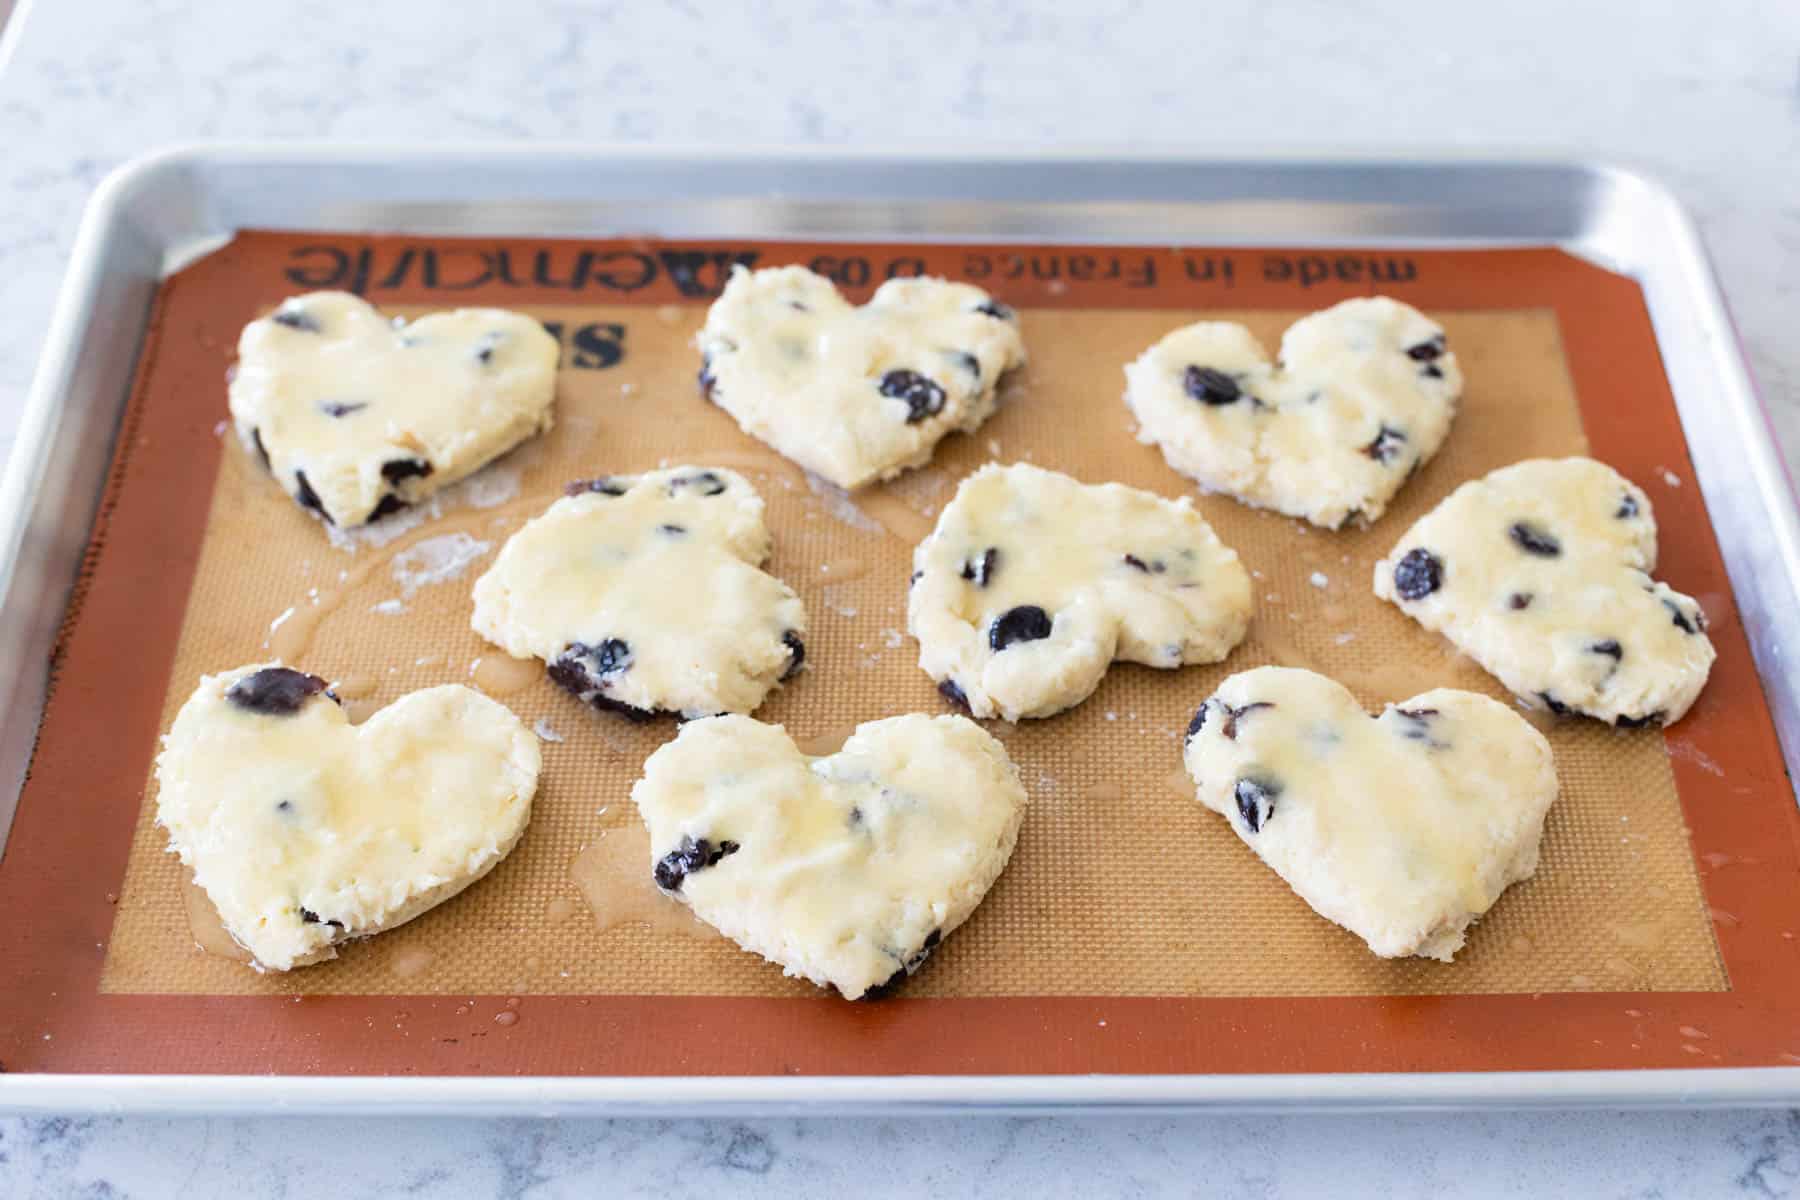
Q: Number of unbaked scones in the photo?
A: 9